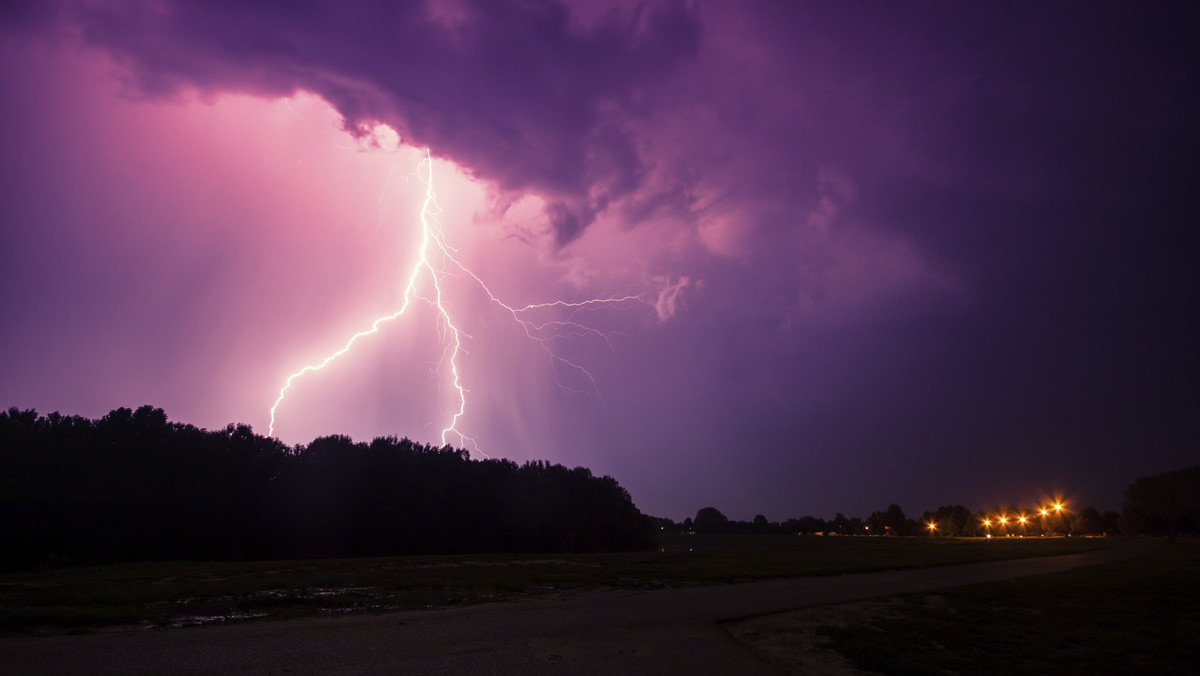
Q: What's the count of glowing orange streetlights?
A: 6